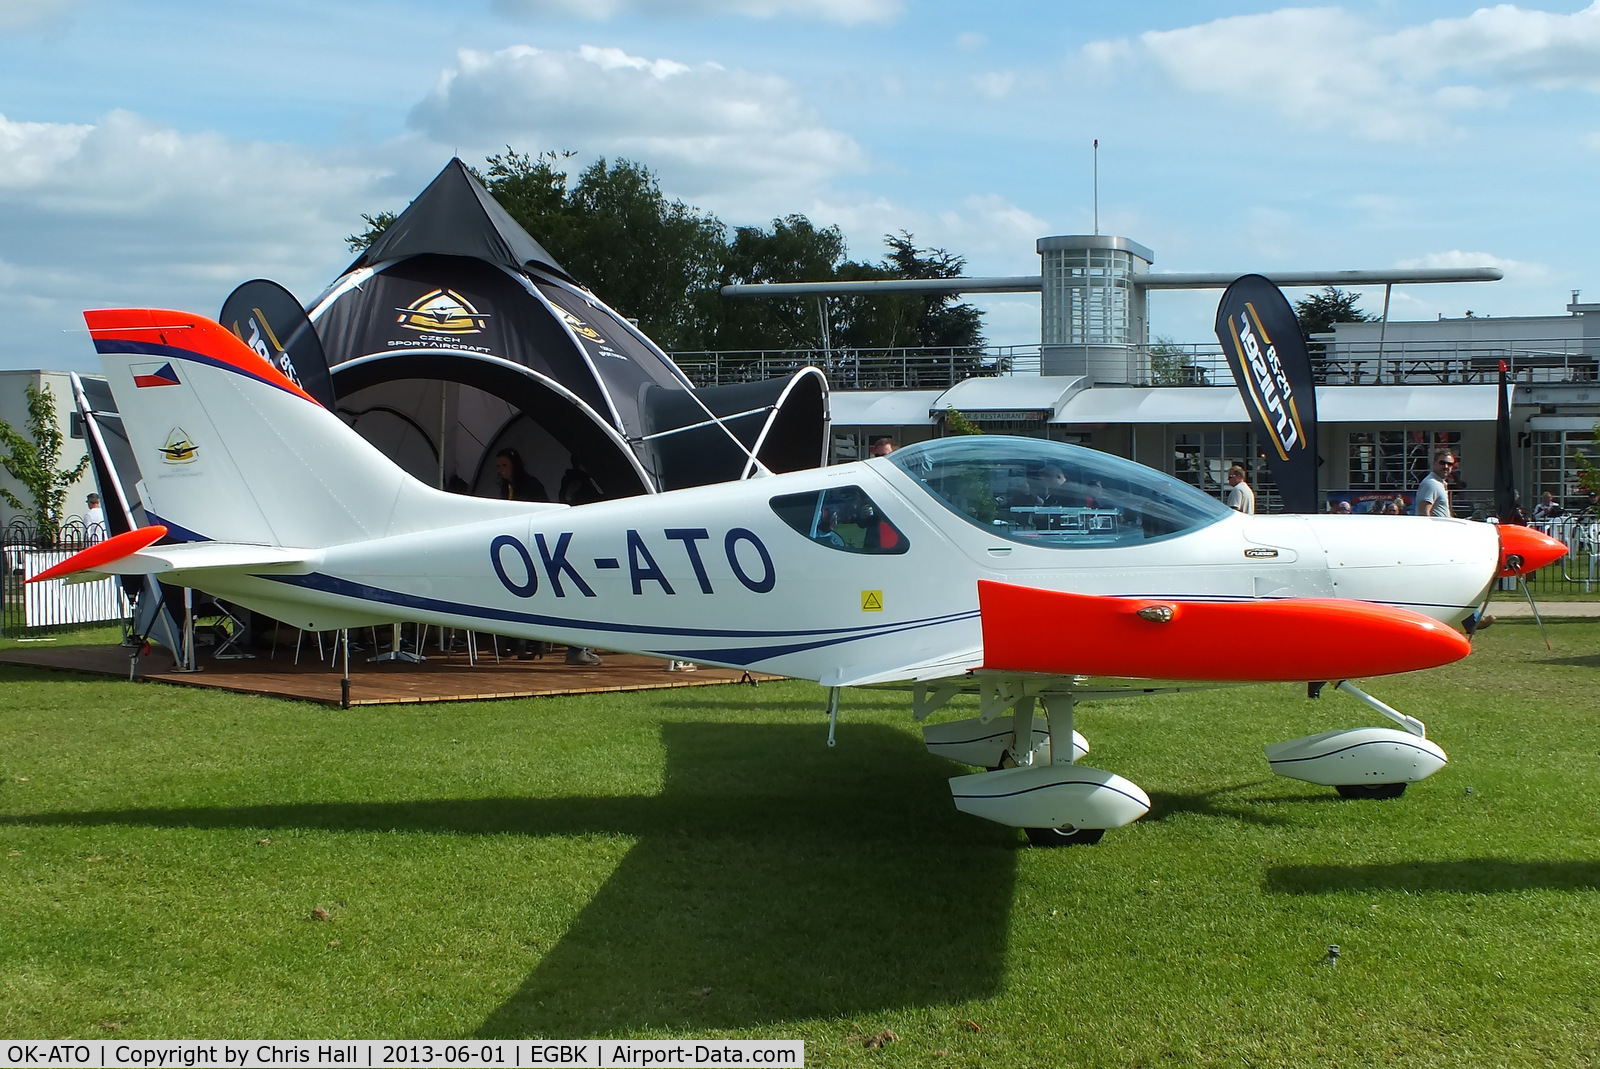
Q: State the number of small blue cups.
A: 0